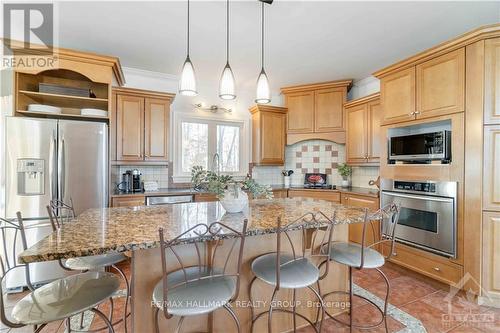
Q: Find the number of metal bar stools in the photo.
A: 5